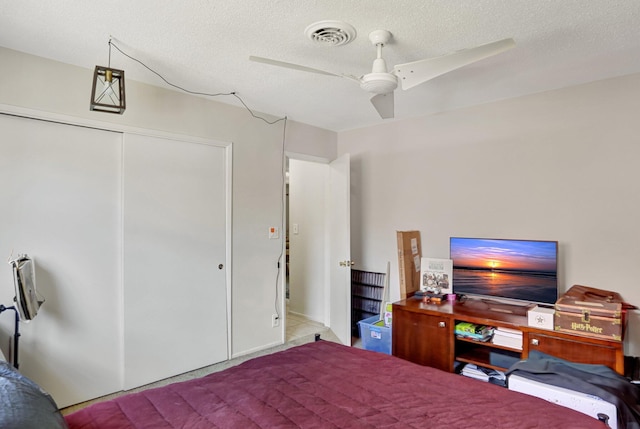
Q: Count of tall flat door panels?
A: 3